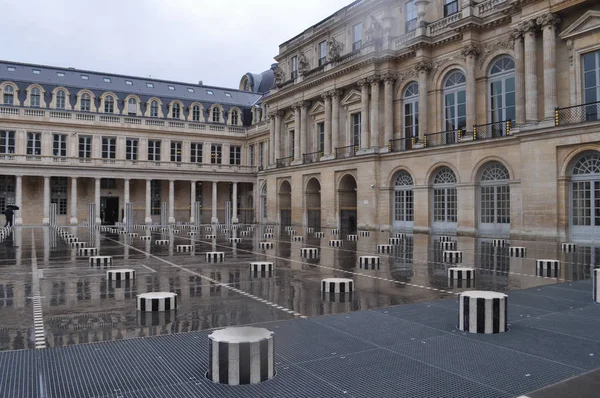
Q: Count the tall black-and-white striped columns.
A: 6